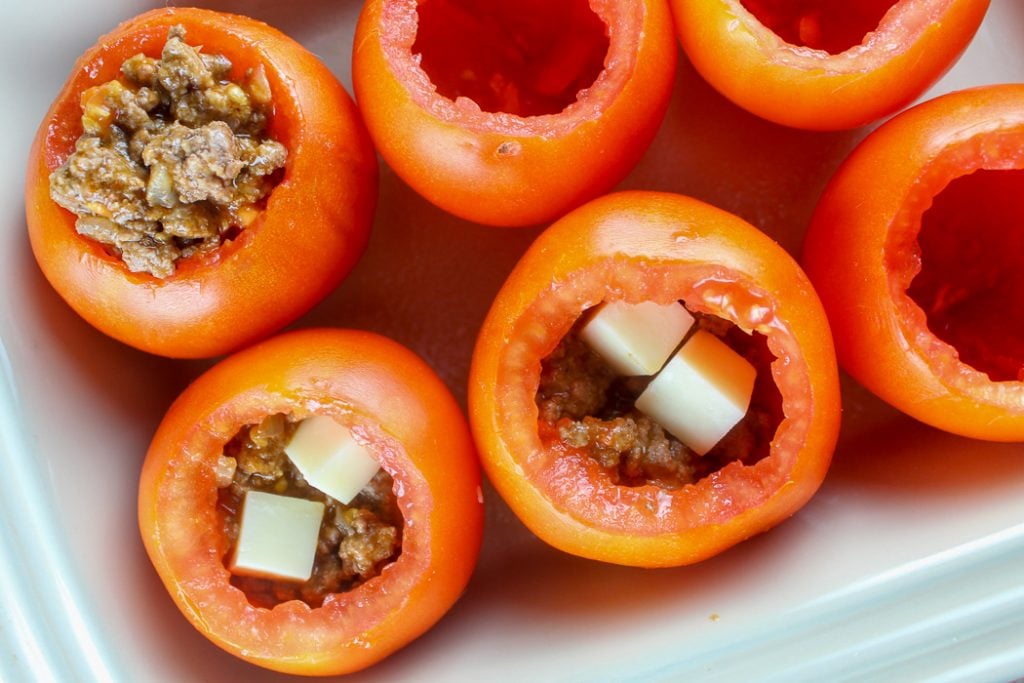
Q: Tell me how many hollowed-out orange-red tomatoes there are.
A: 6